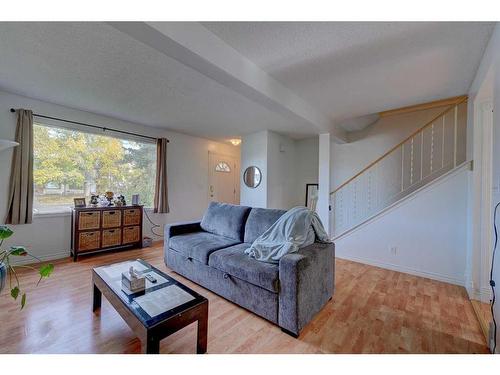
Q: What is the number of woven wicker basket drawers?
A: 6